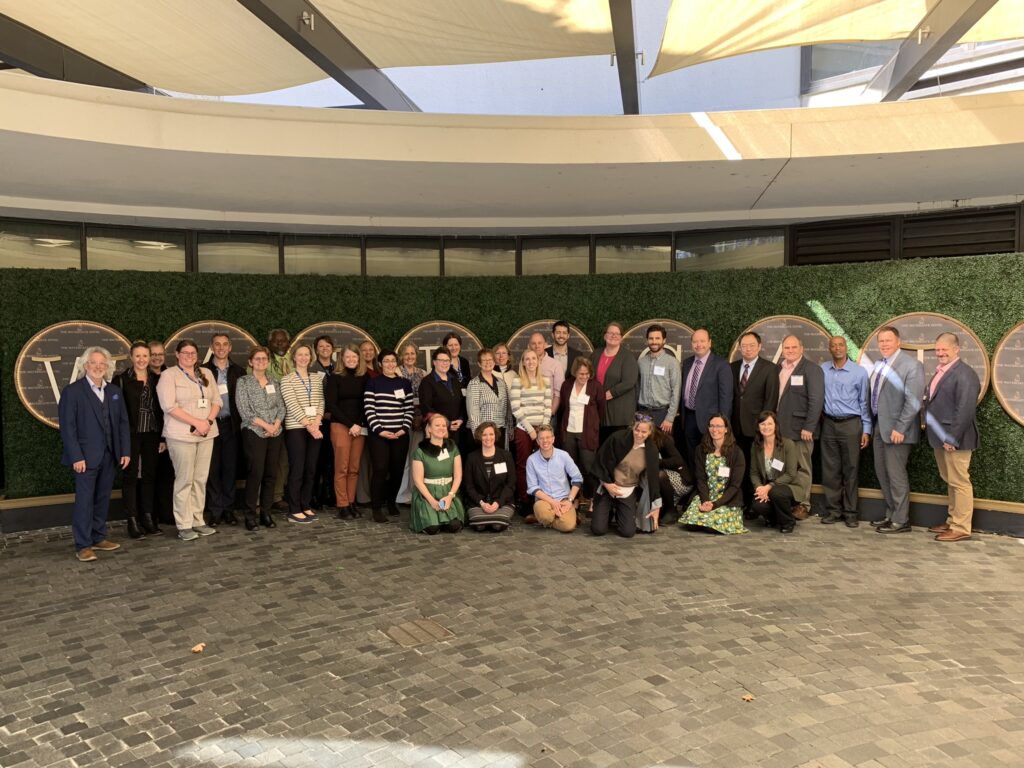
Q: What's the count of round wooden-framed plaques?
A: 9